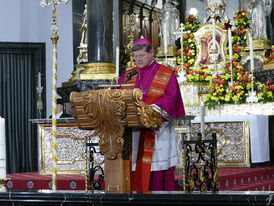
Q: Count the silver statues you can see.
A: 2